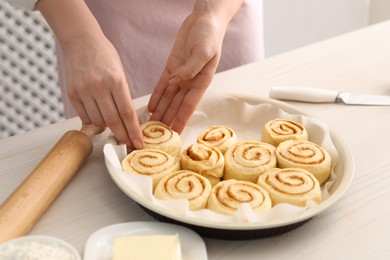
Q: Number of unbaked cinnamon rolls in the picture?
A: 10